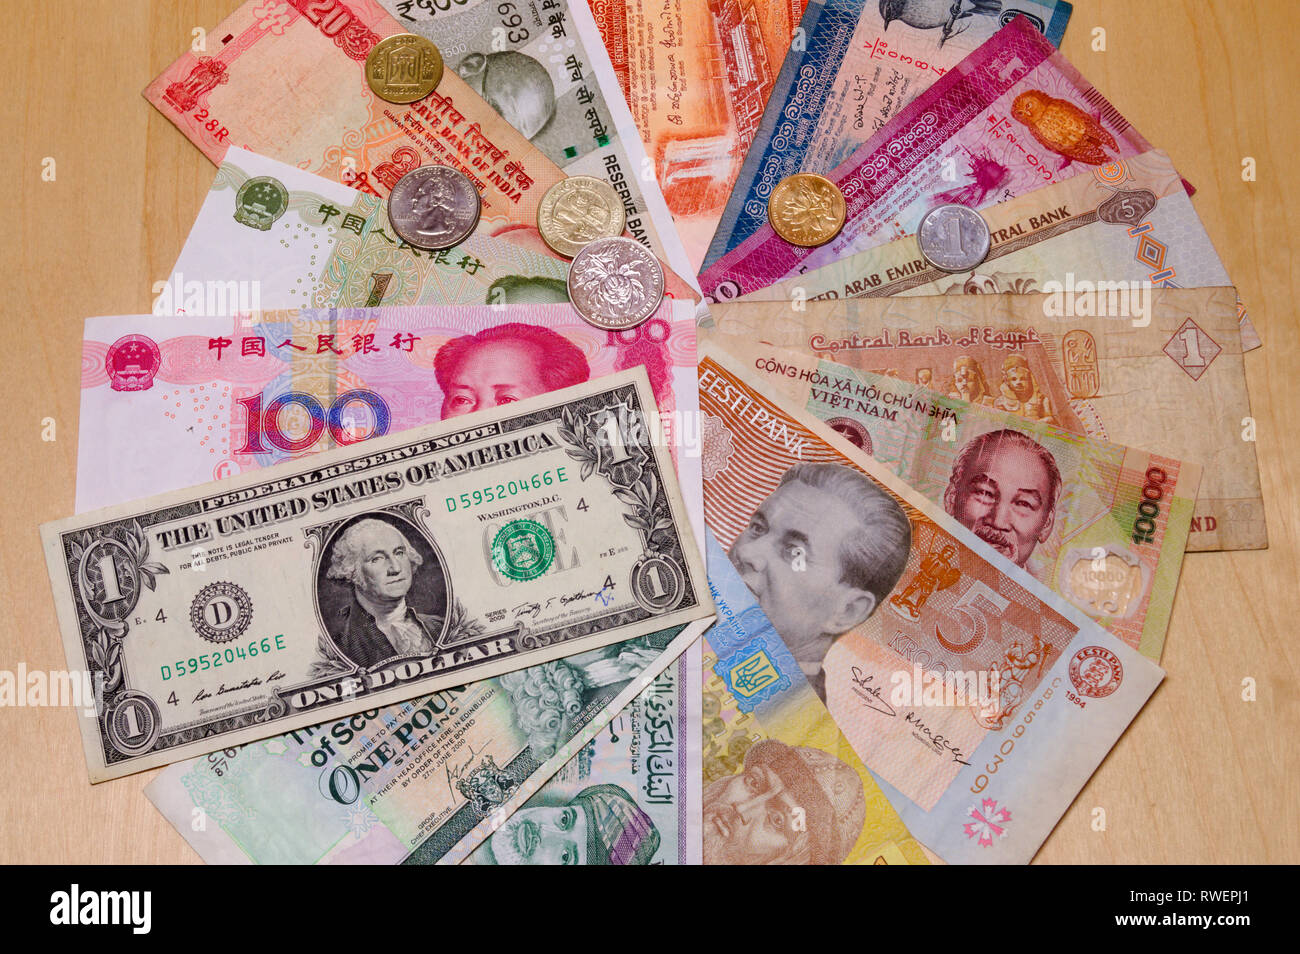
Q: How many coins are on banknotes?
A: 6